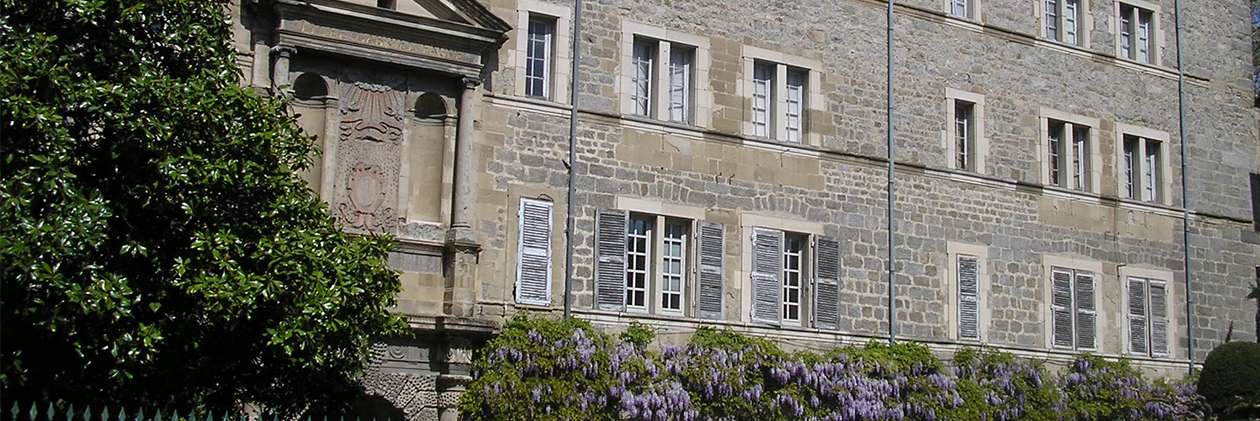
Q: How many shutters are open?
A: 3